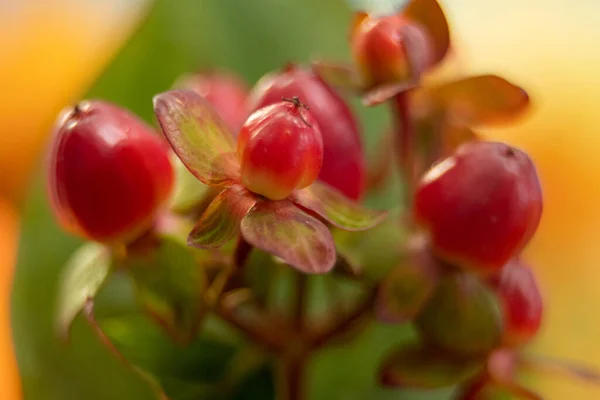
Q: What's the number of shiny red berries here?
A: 7